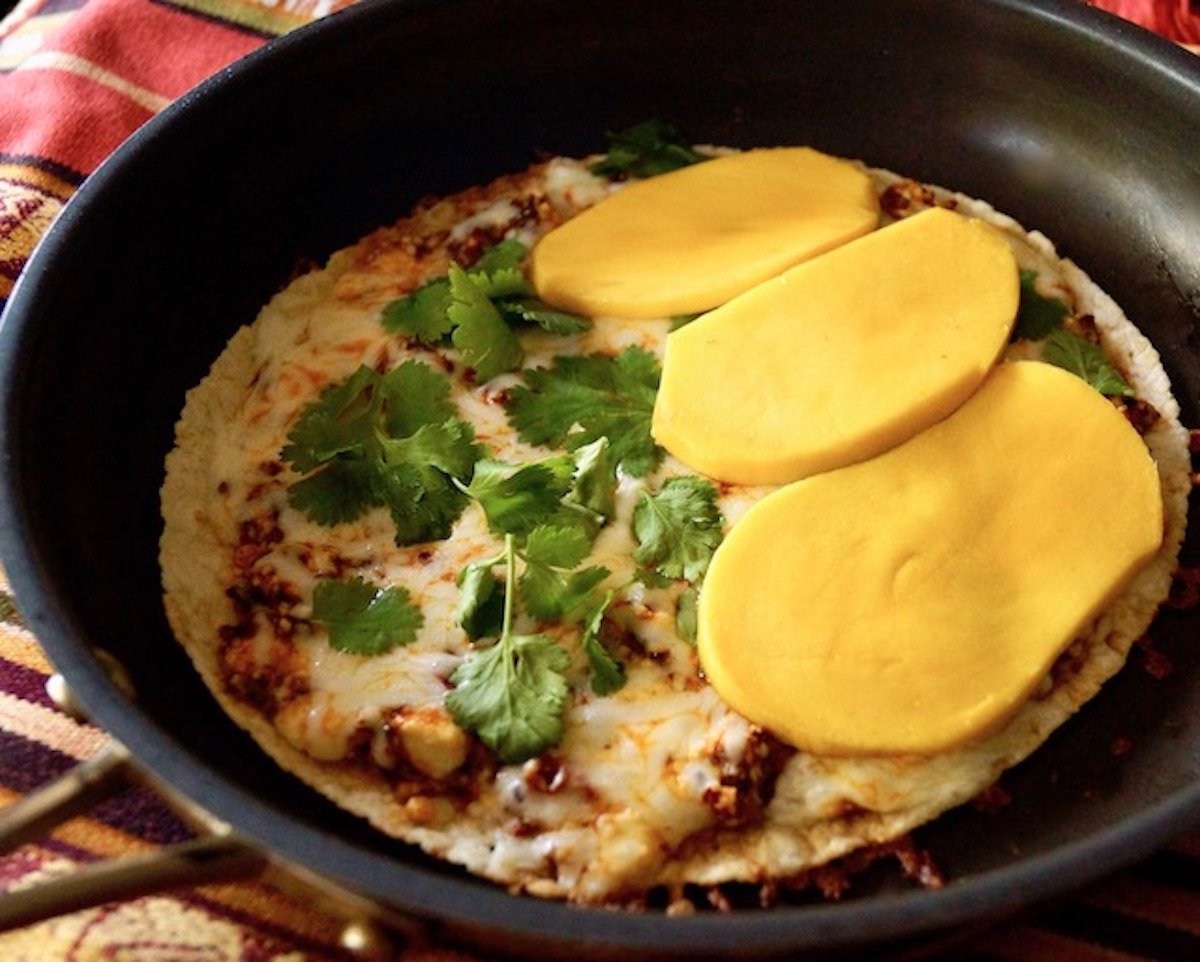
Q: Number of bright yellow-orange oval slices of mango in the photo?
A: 3